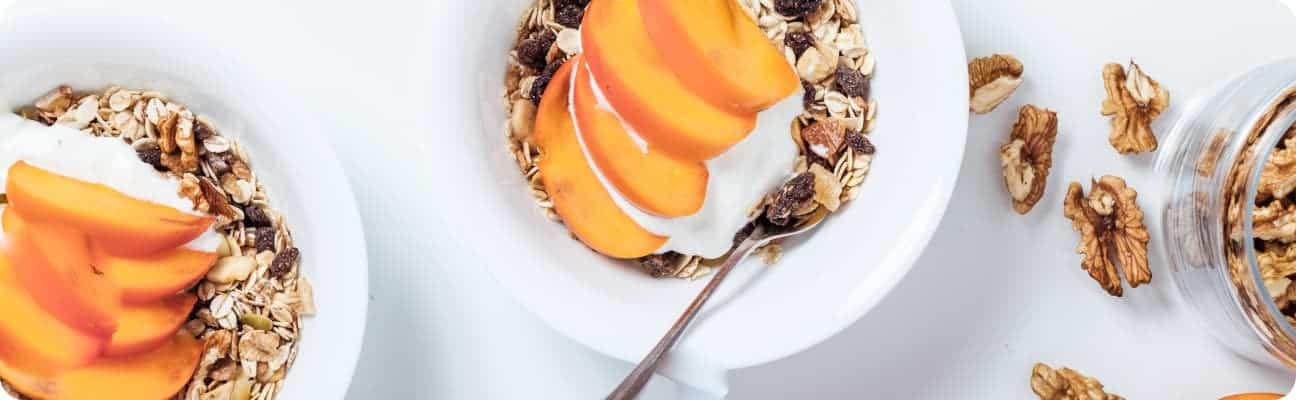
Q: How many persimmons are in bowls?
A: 10